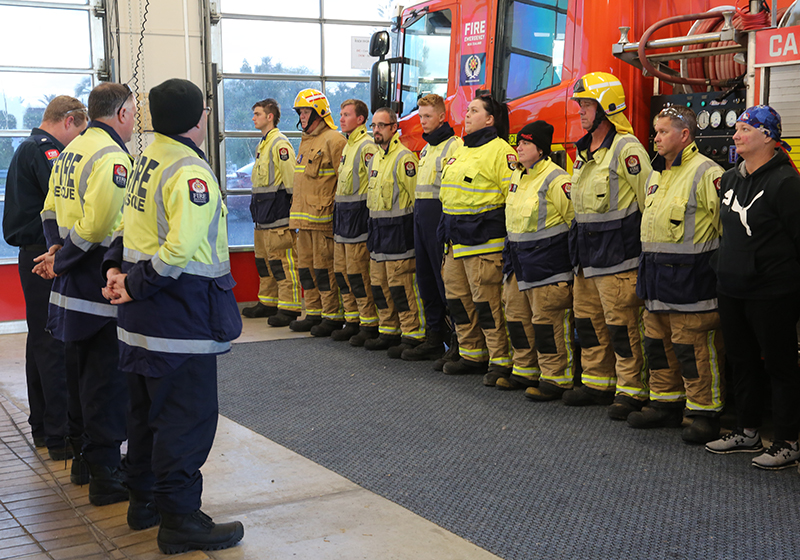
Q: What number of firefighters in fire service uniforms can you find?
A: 12